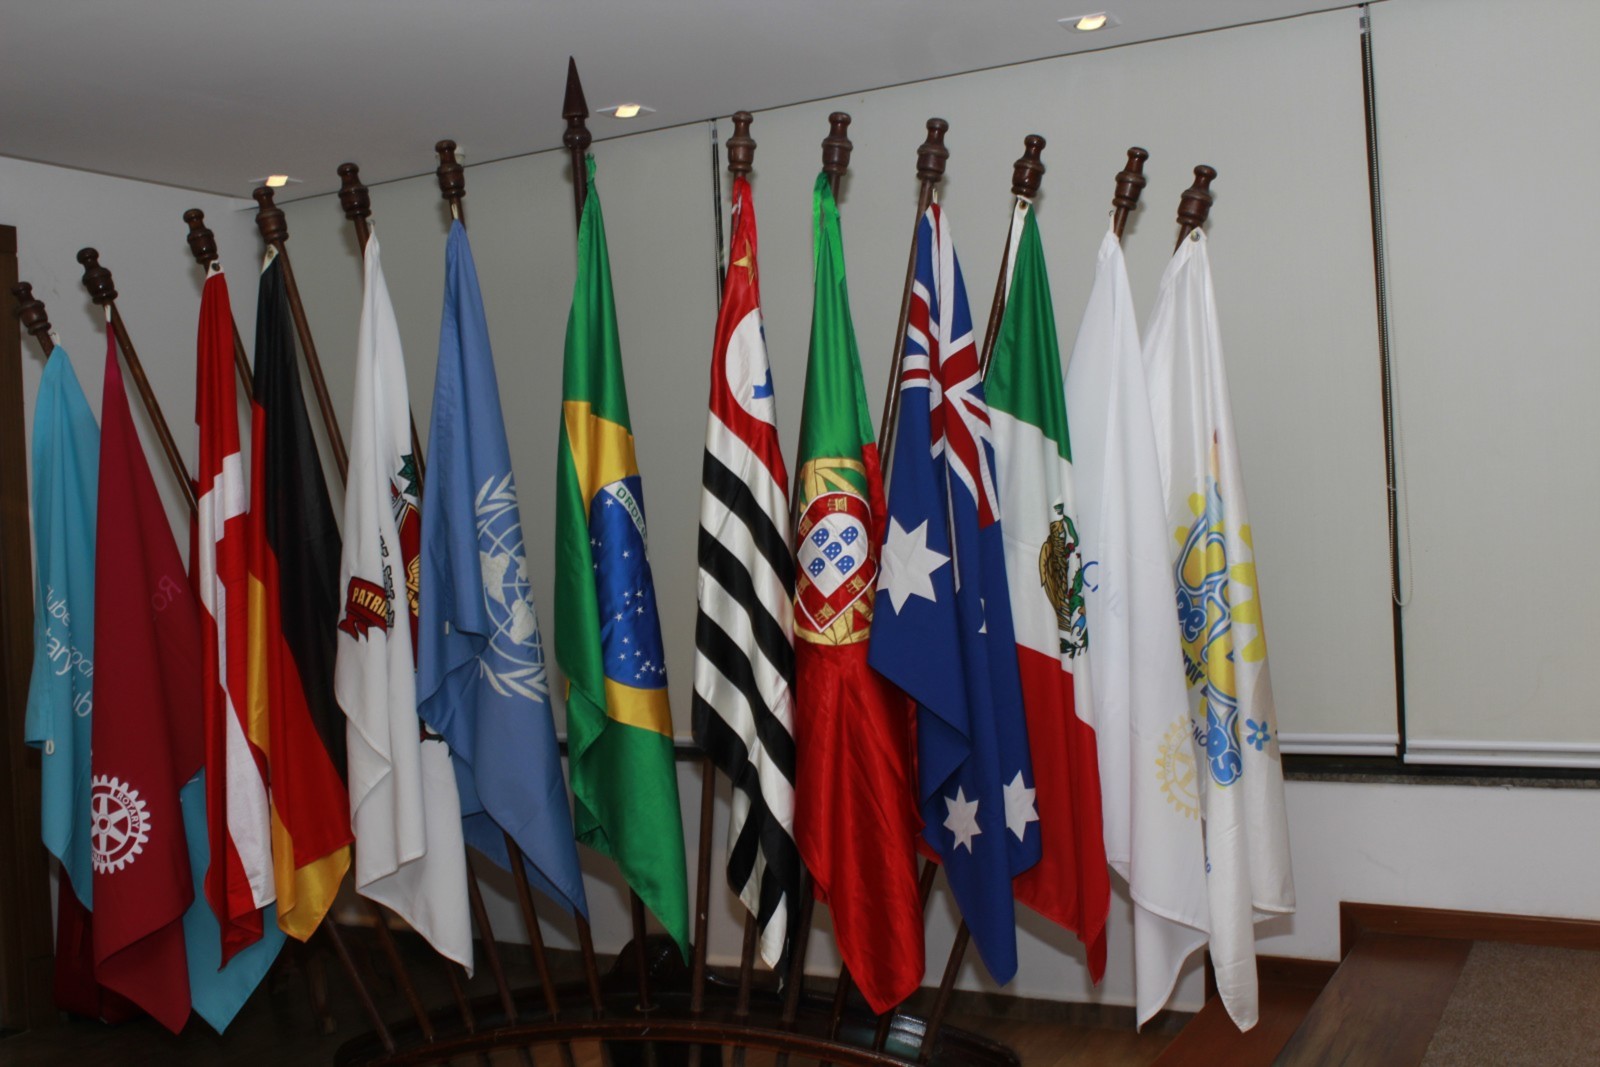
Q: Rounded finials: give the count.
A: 12